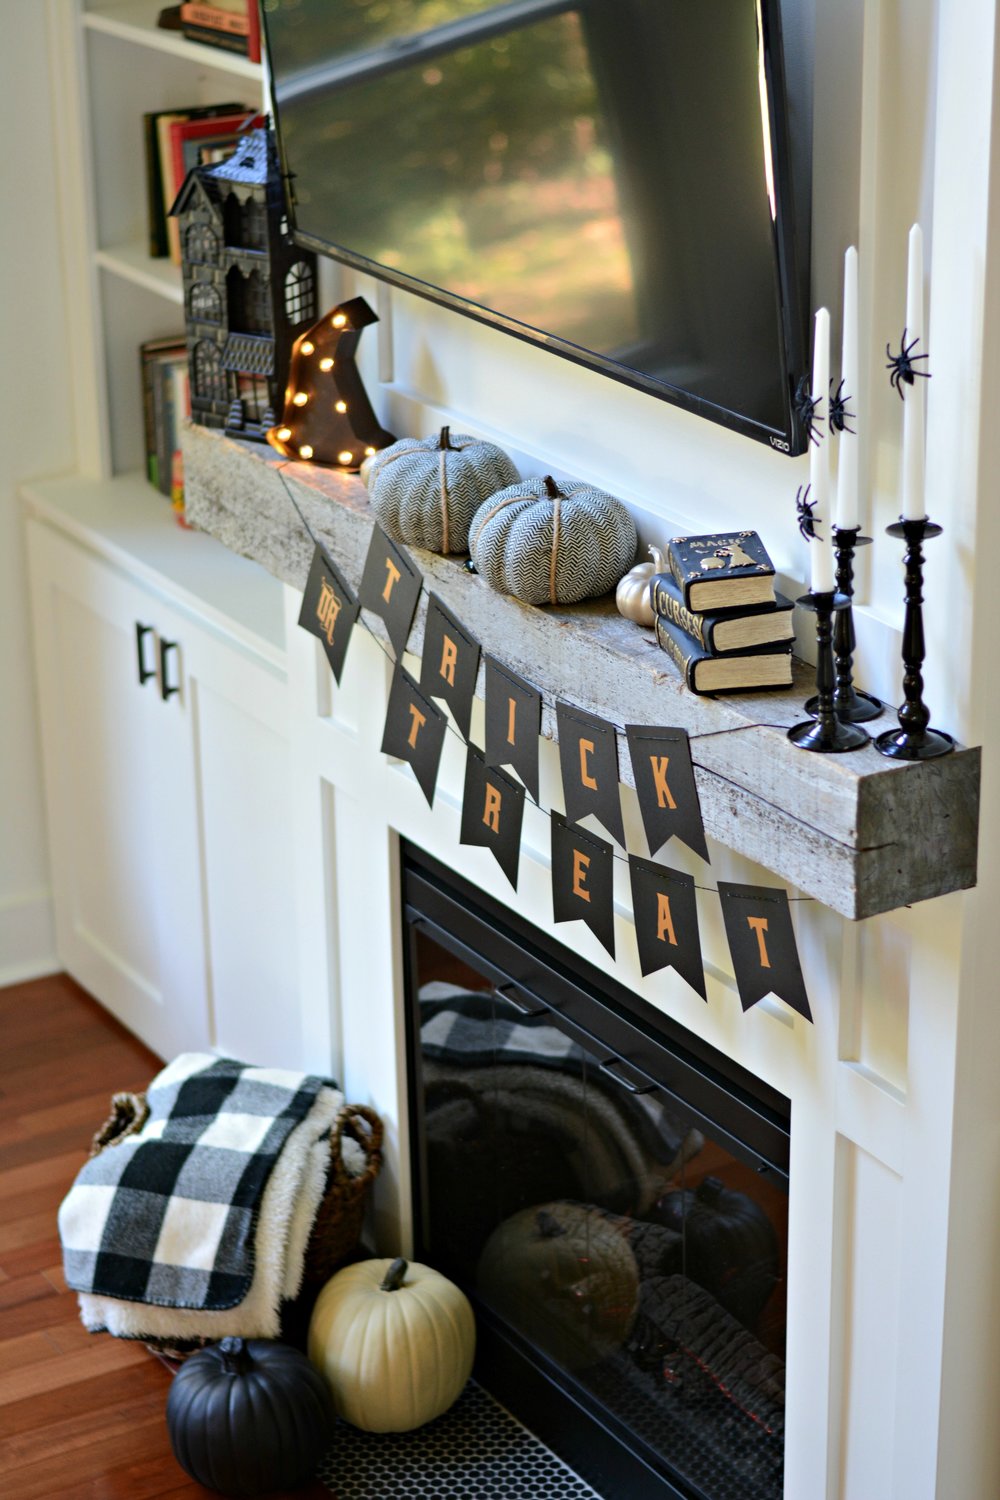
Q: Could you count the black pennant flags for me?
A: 11